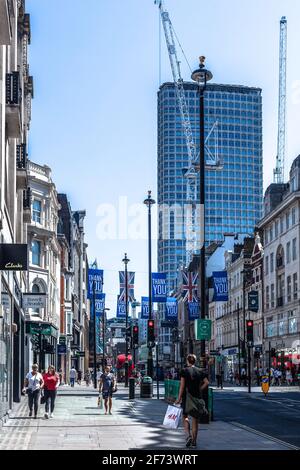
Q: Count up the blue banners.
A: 8